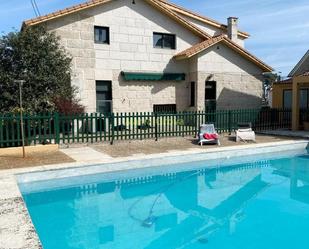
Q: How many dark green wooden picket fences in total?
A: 1